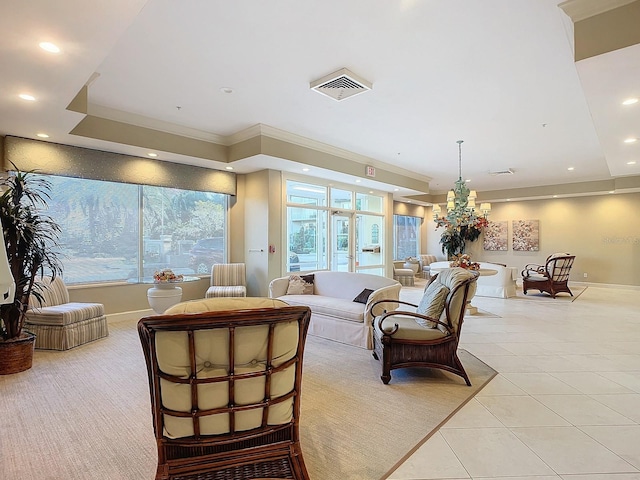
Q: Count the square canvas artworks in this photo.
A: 2